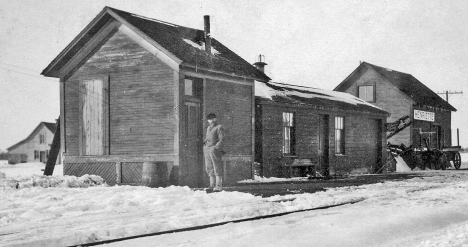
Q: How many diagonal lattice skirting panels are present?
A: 2